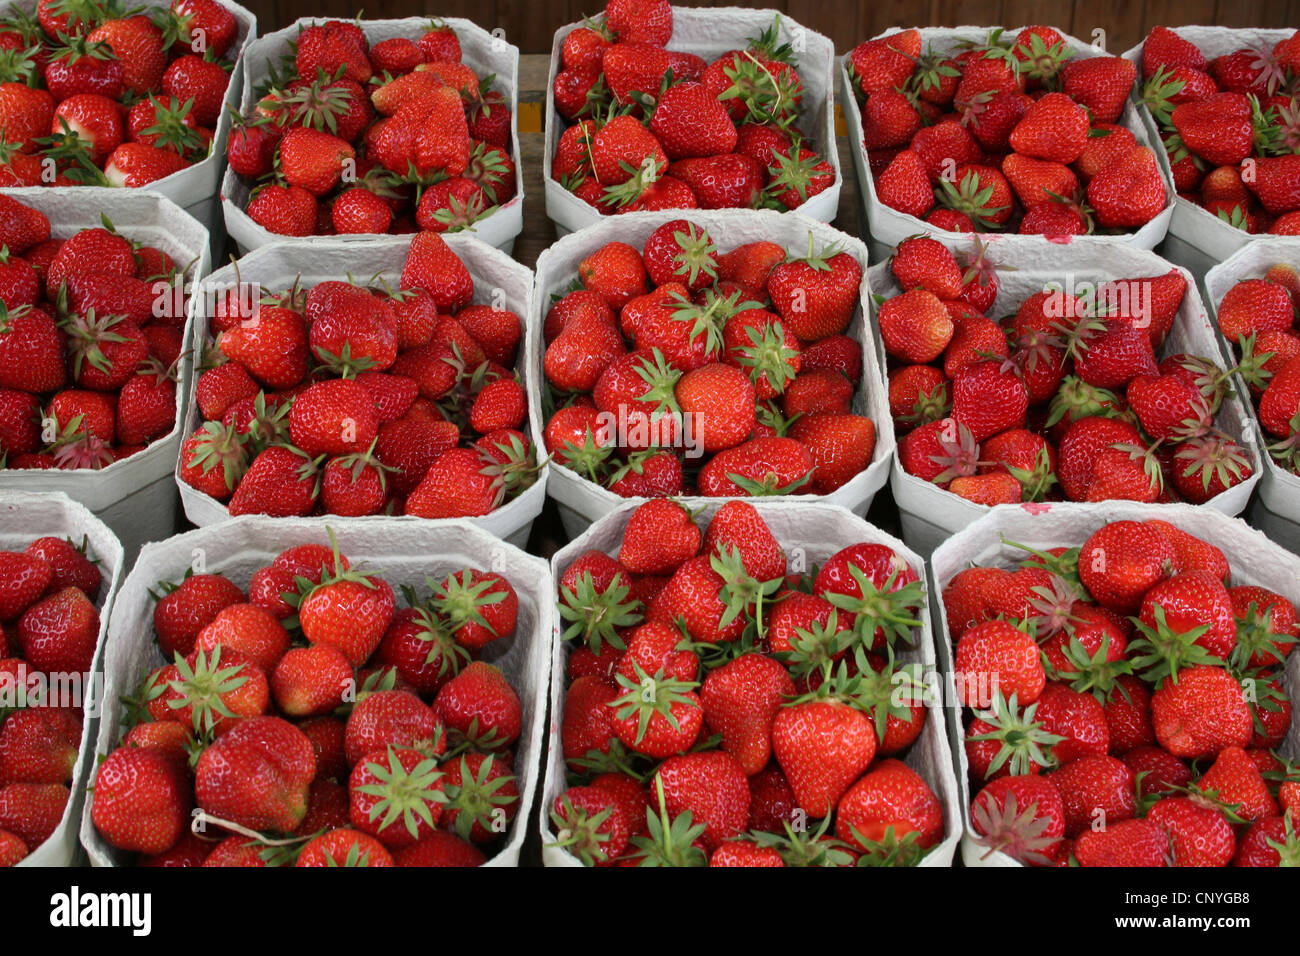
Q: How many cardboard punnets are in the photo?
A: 14